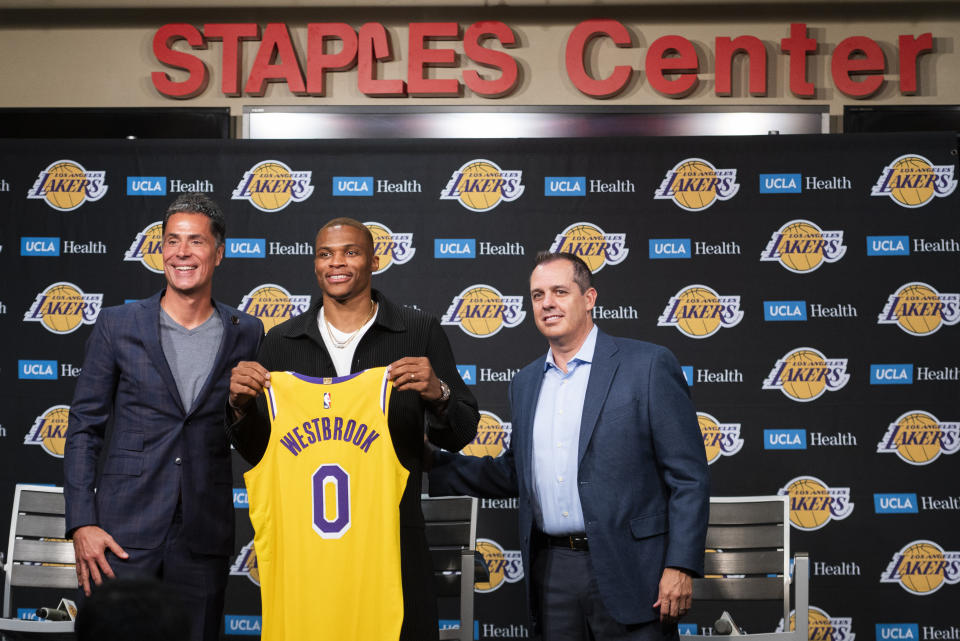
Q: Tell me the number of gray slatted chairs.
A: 3